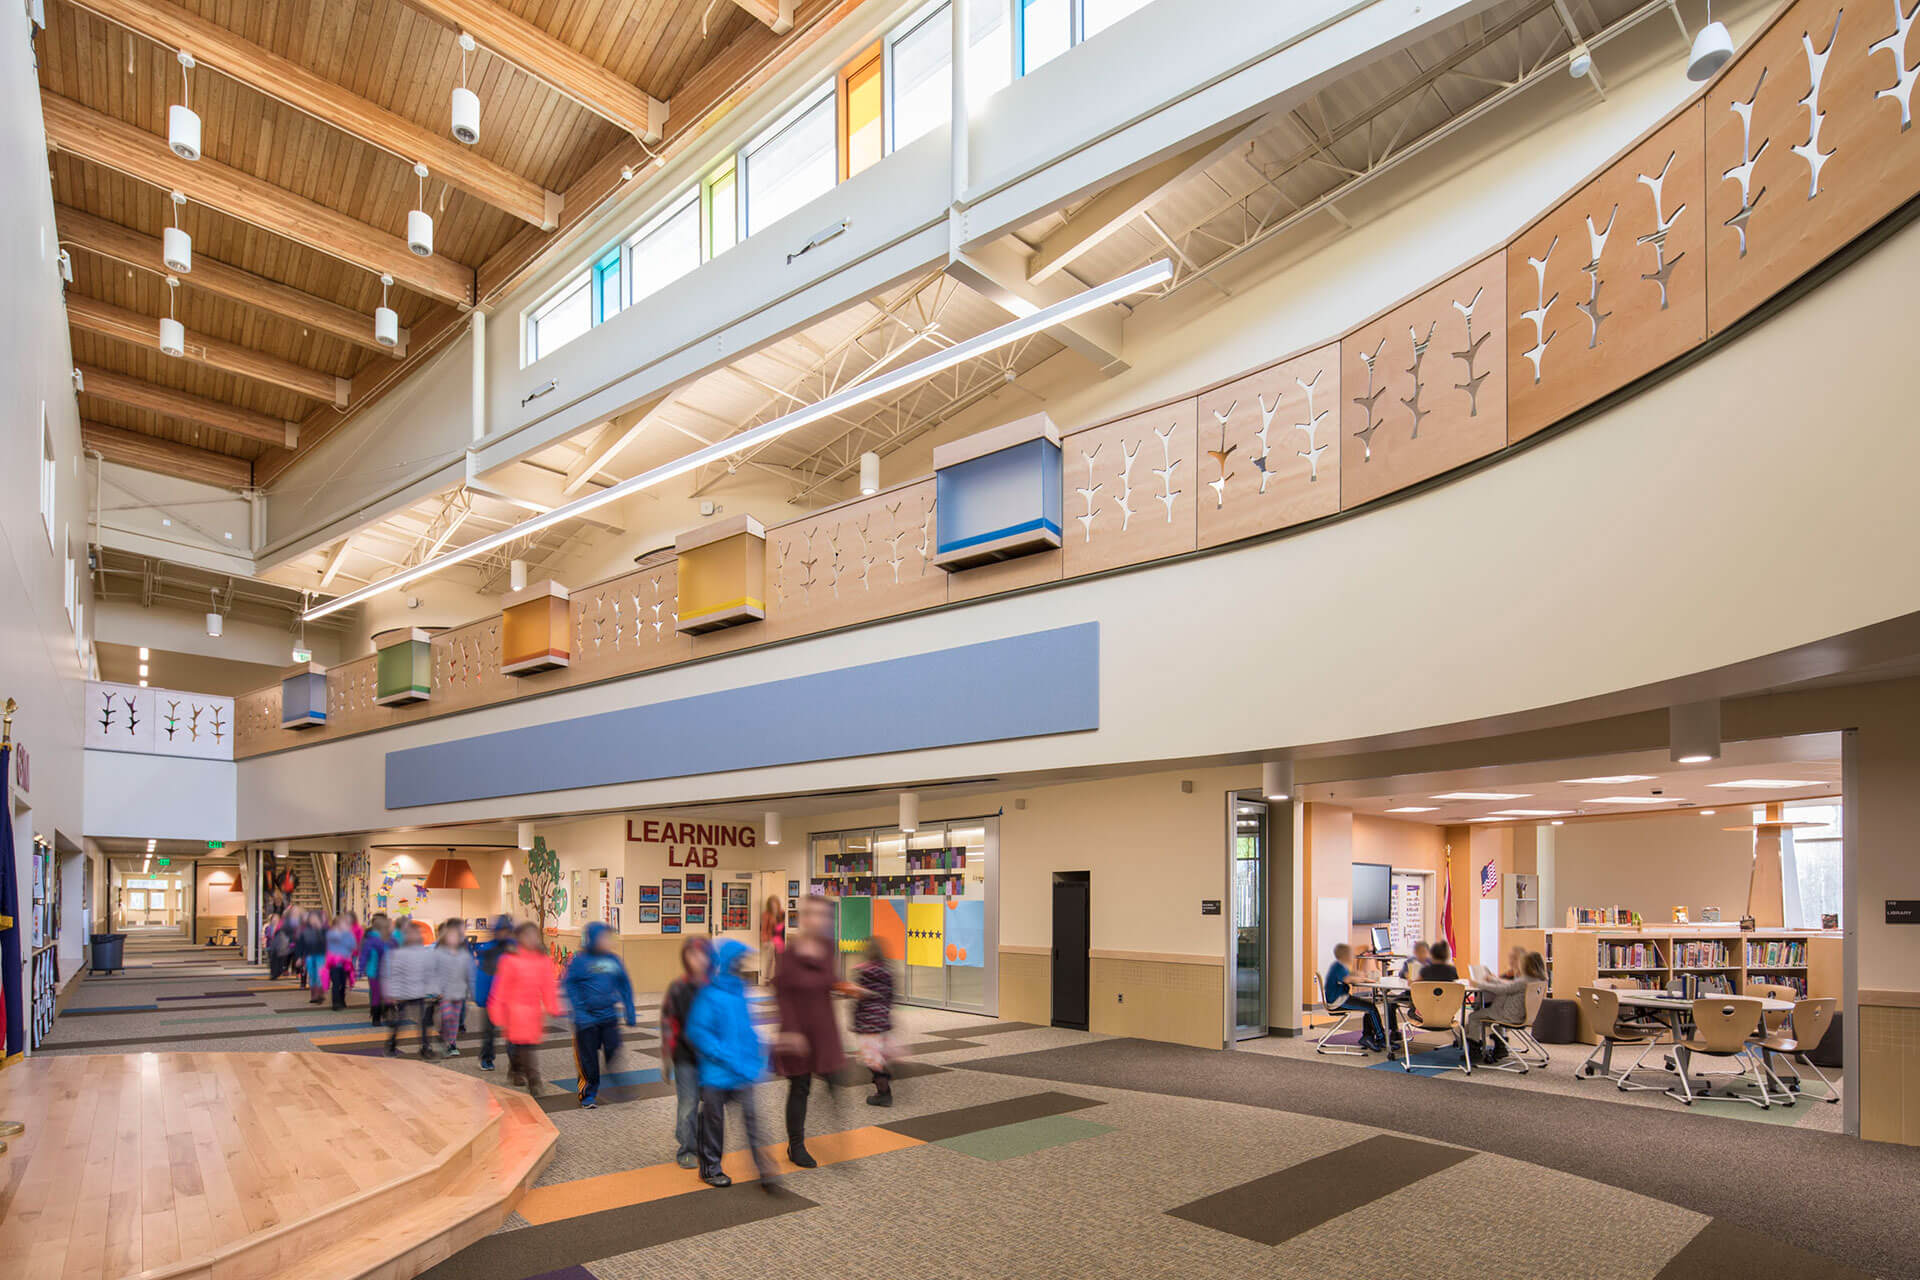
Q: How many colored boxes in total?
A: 5